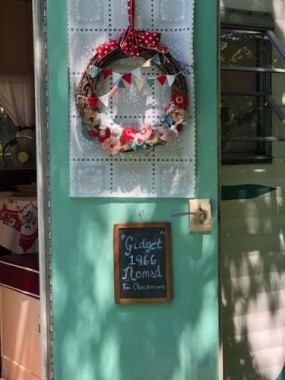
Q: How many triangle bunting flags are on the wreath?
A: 15